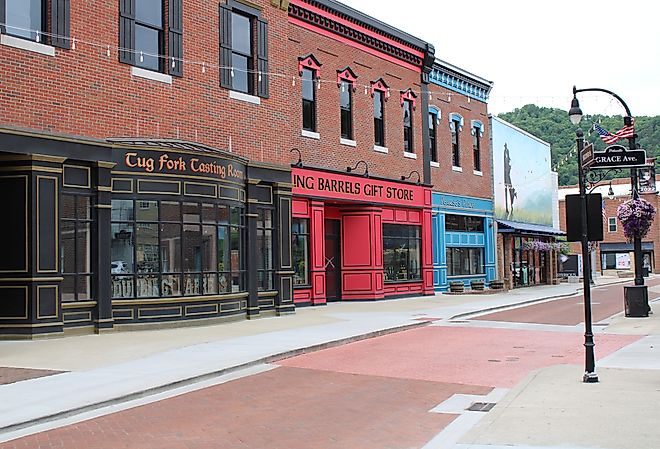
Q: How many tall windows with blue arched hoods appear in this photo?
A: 3